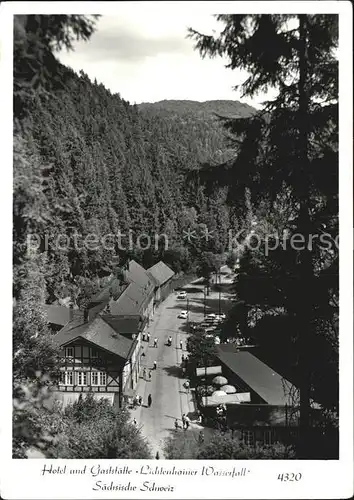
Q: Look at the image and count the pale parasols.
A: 3